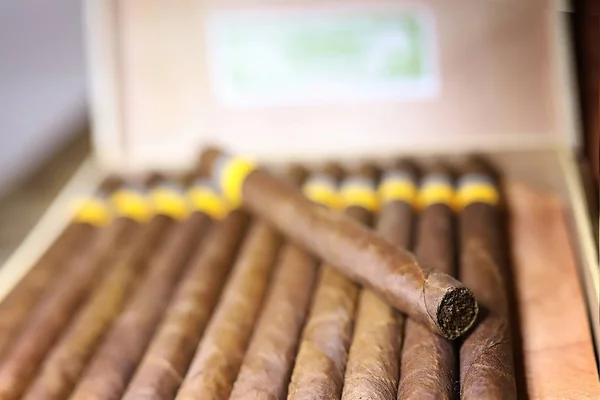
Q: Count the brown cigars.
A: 12